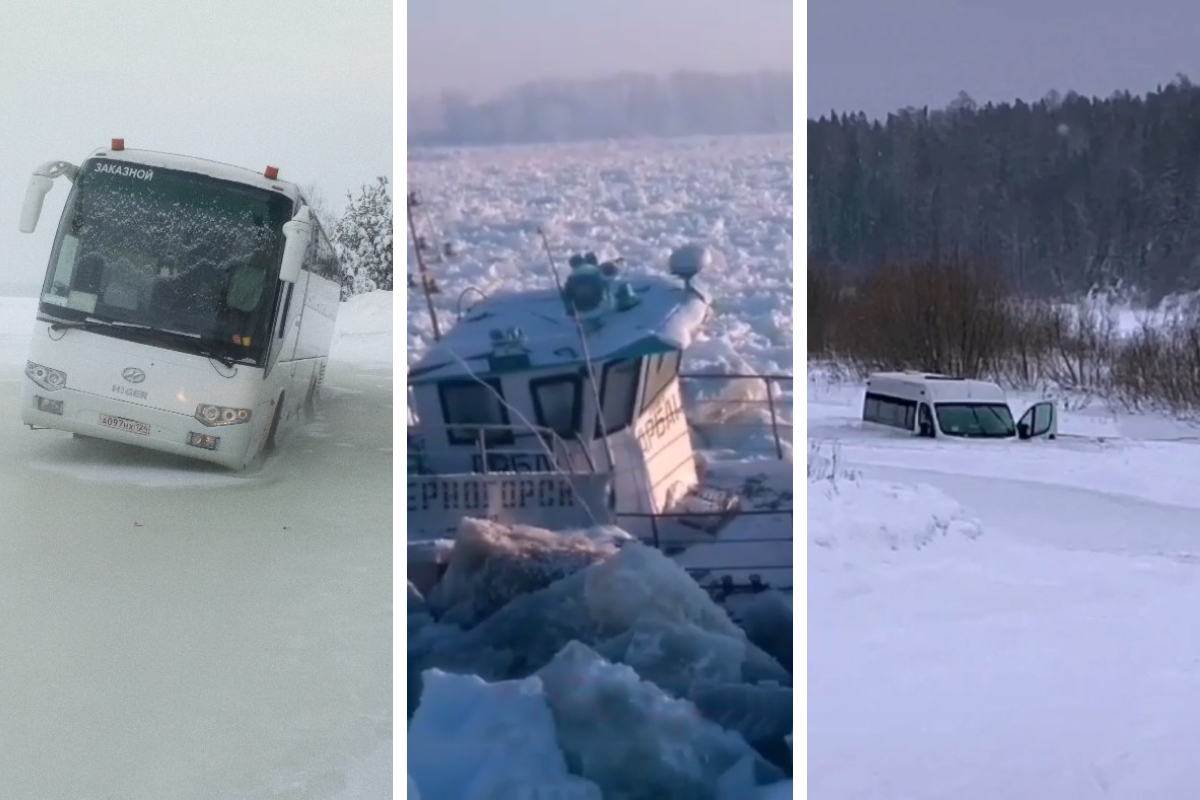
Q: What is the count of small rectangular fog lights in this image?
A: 2